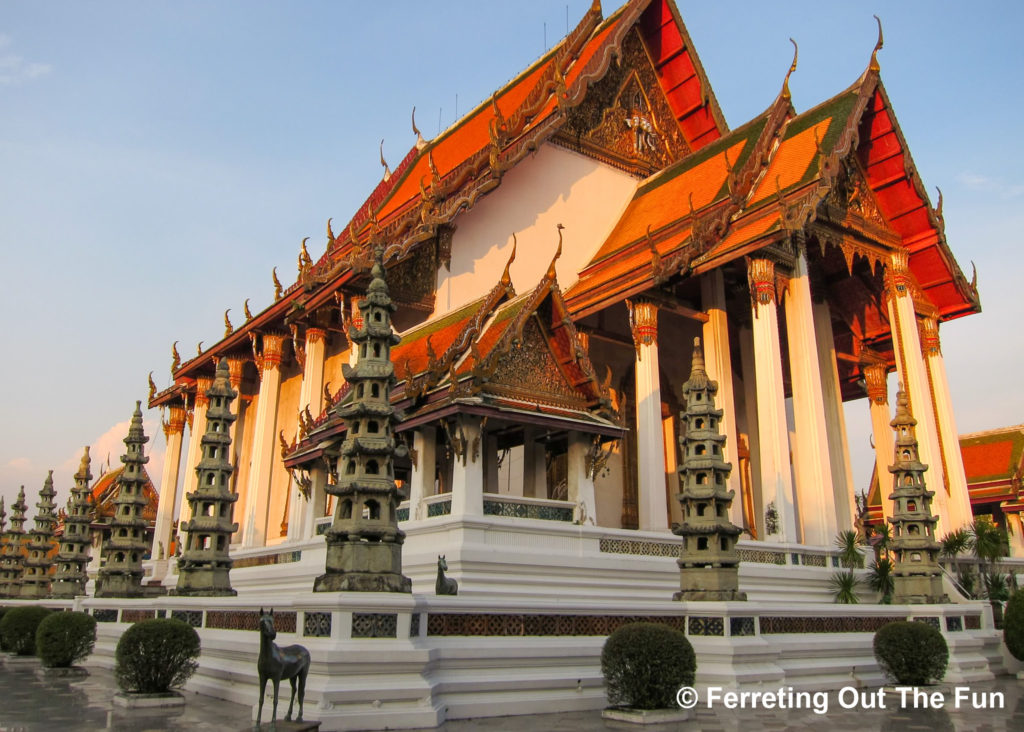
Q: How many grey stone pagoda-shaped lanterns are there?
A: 9